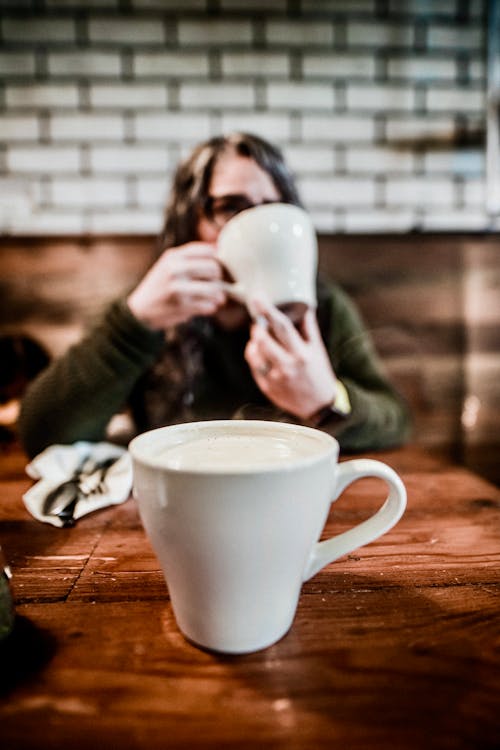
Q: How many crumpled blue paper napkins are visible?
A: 0